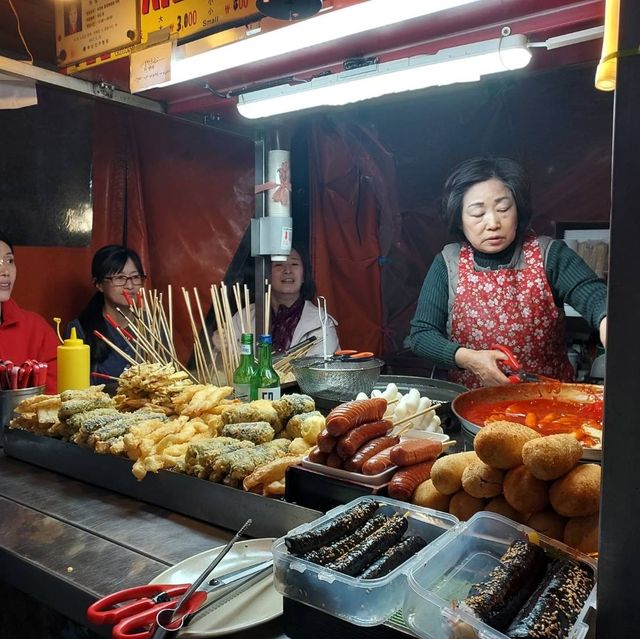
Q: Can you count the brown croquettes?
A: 11